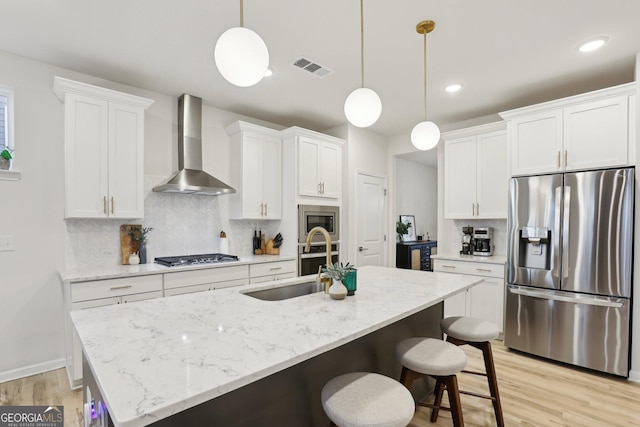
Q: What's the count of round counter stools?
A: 3